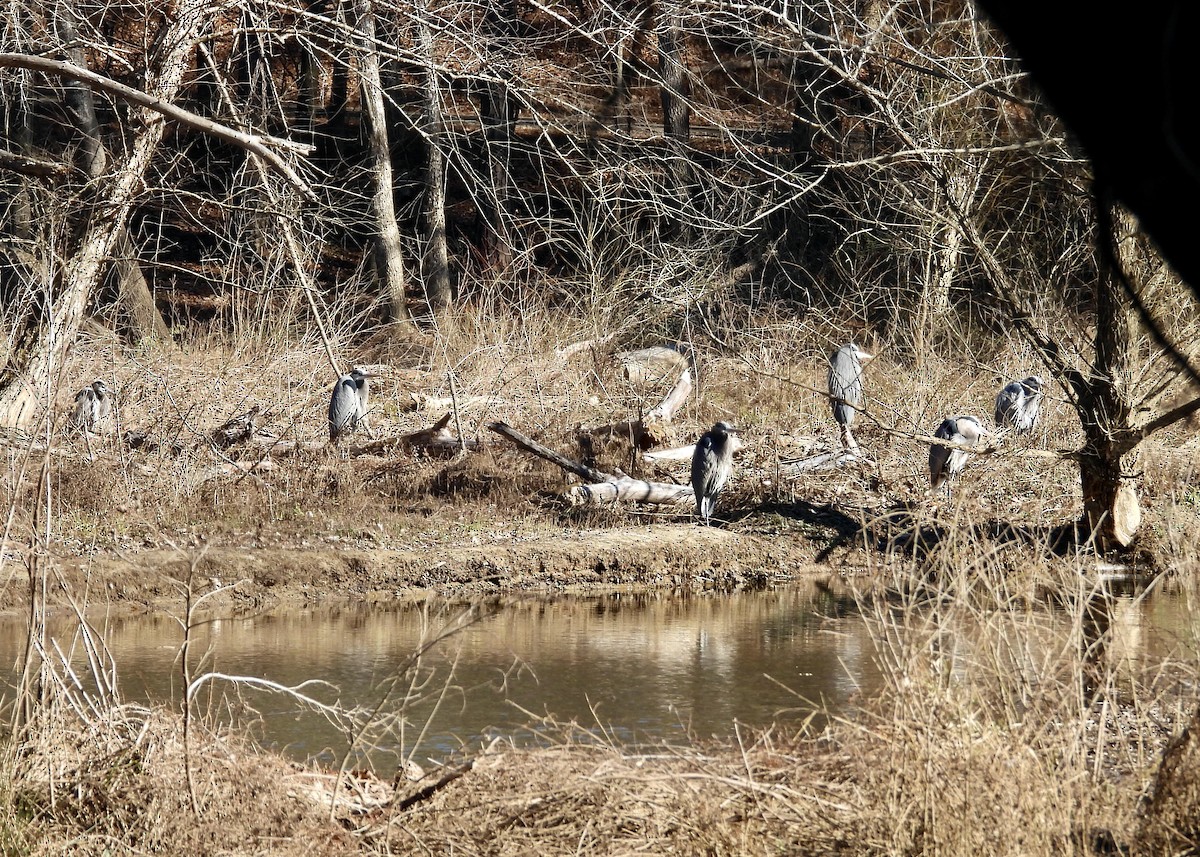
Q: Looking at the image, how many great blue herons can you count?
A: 6